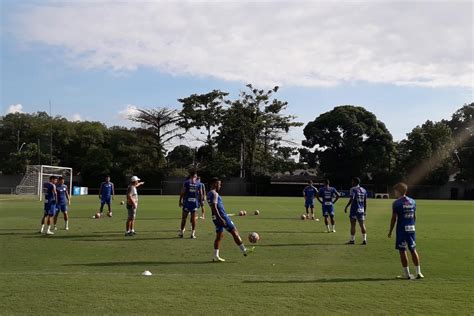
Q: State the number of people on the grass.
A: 11